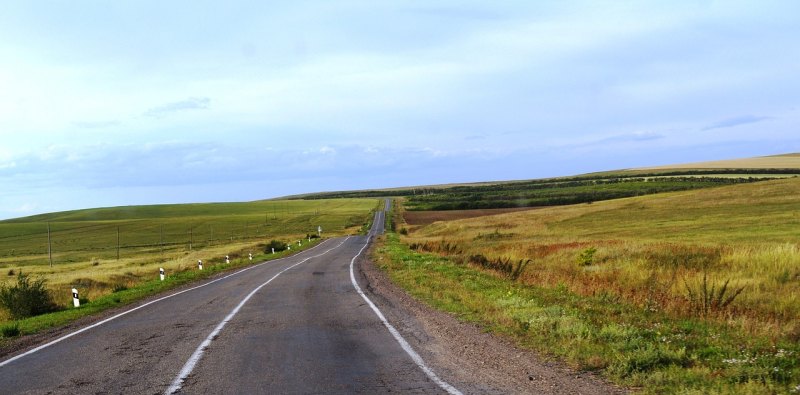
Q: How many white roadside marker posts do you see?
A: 9